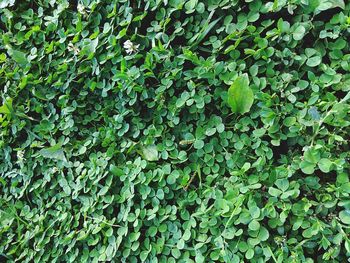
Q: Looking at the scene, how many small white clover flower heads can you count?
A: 4